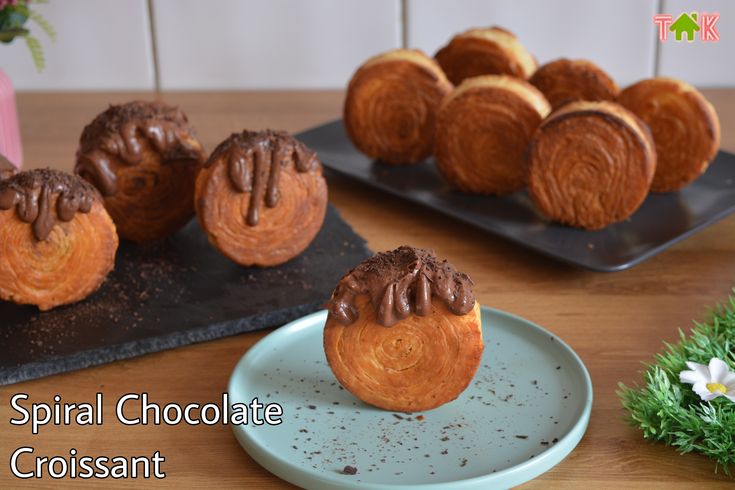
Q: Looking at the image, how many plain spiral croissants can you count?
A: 6